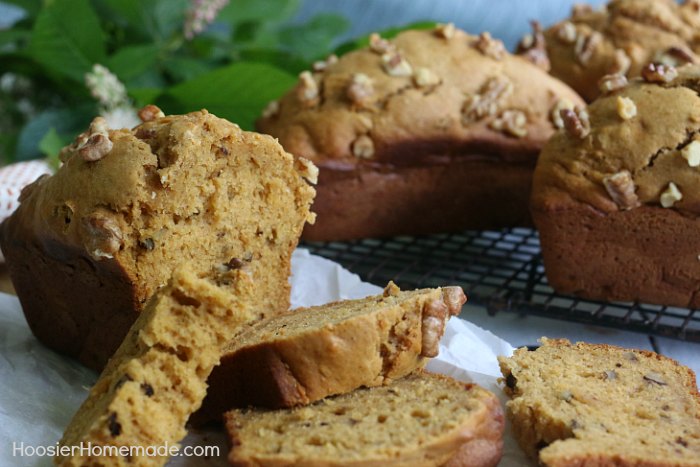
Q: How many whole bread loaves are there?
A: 3